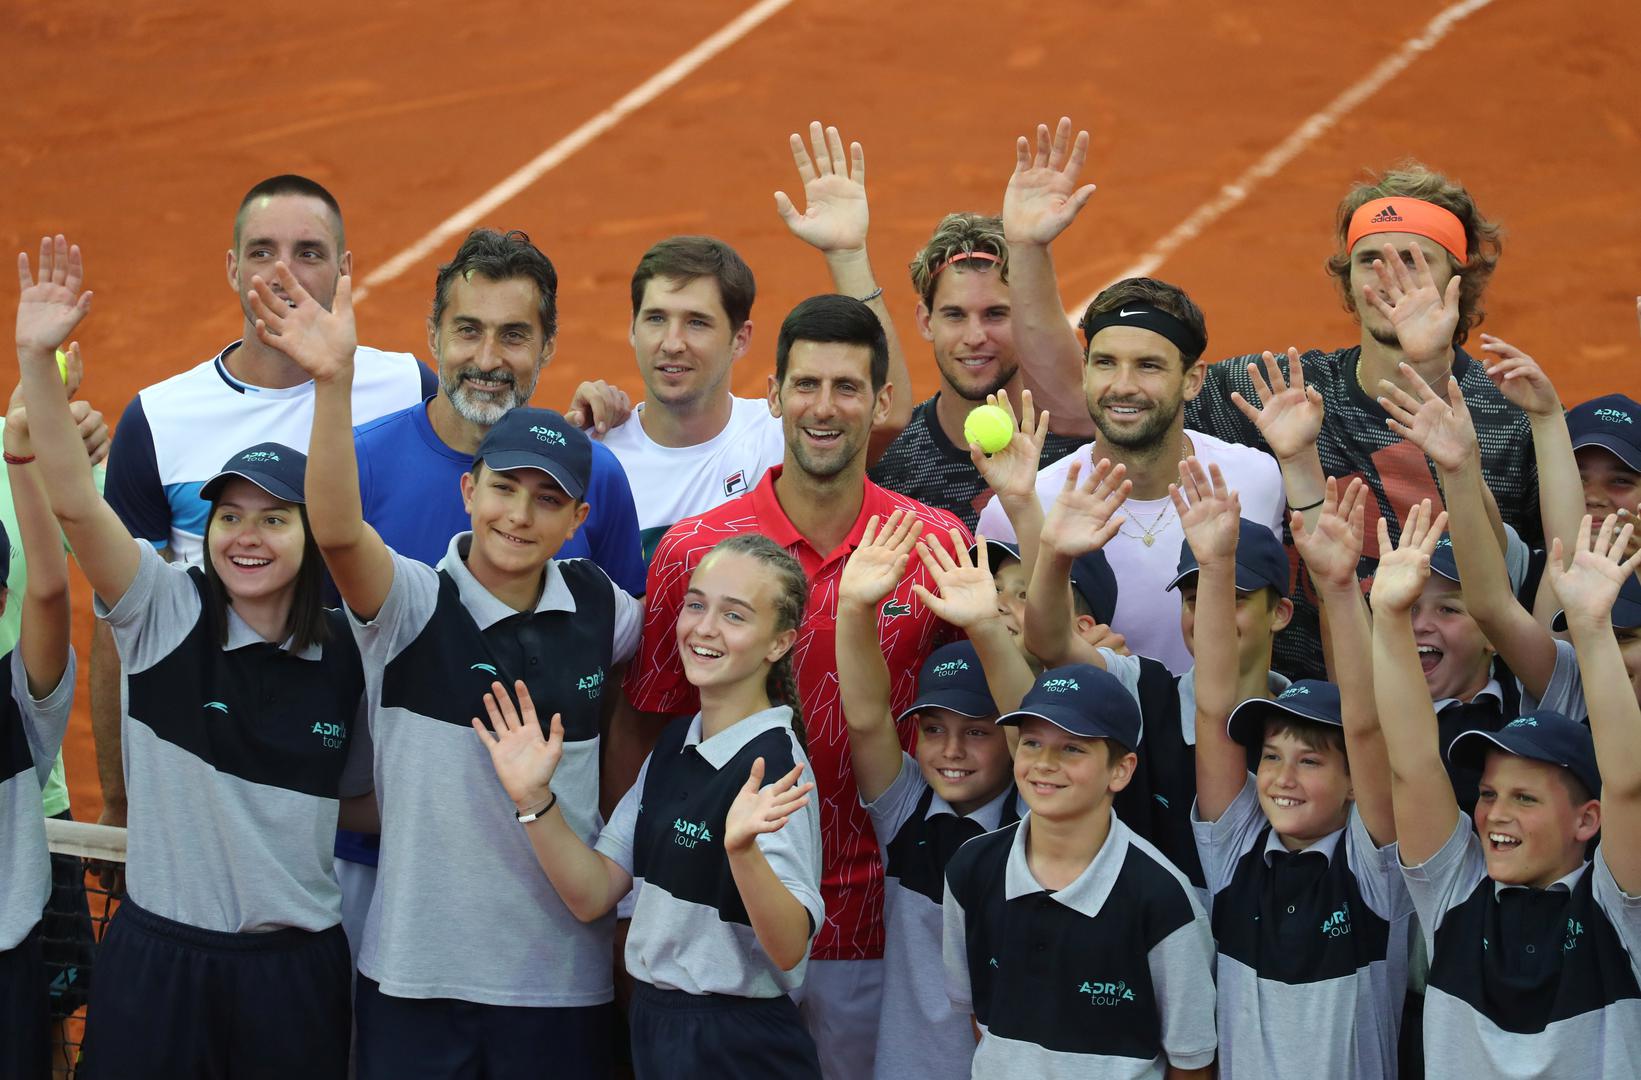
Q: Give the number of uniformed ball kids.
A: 14